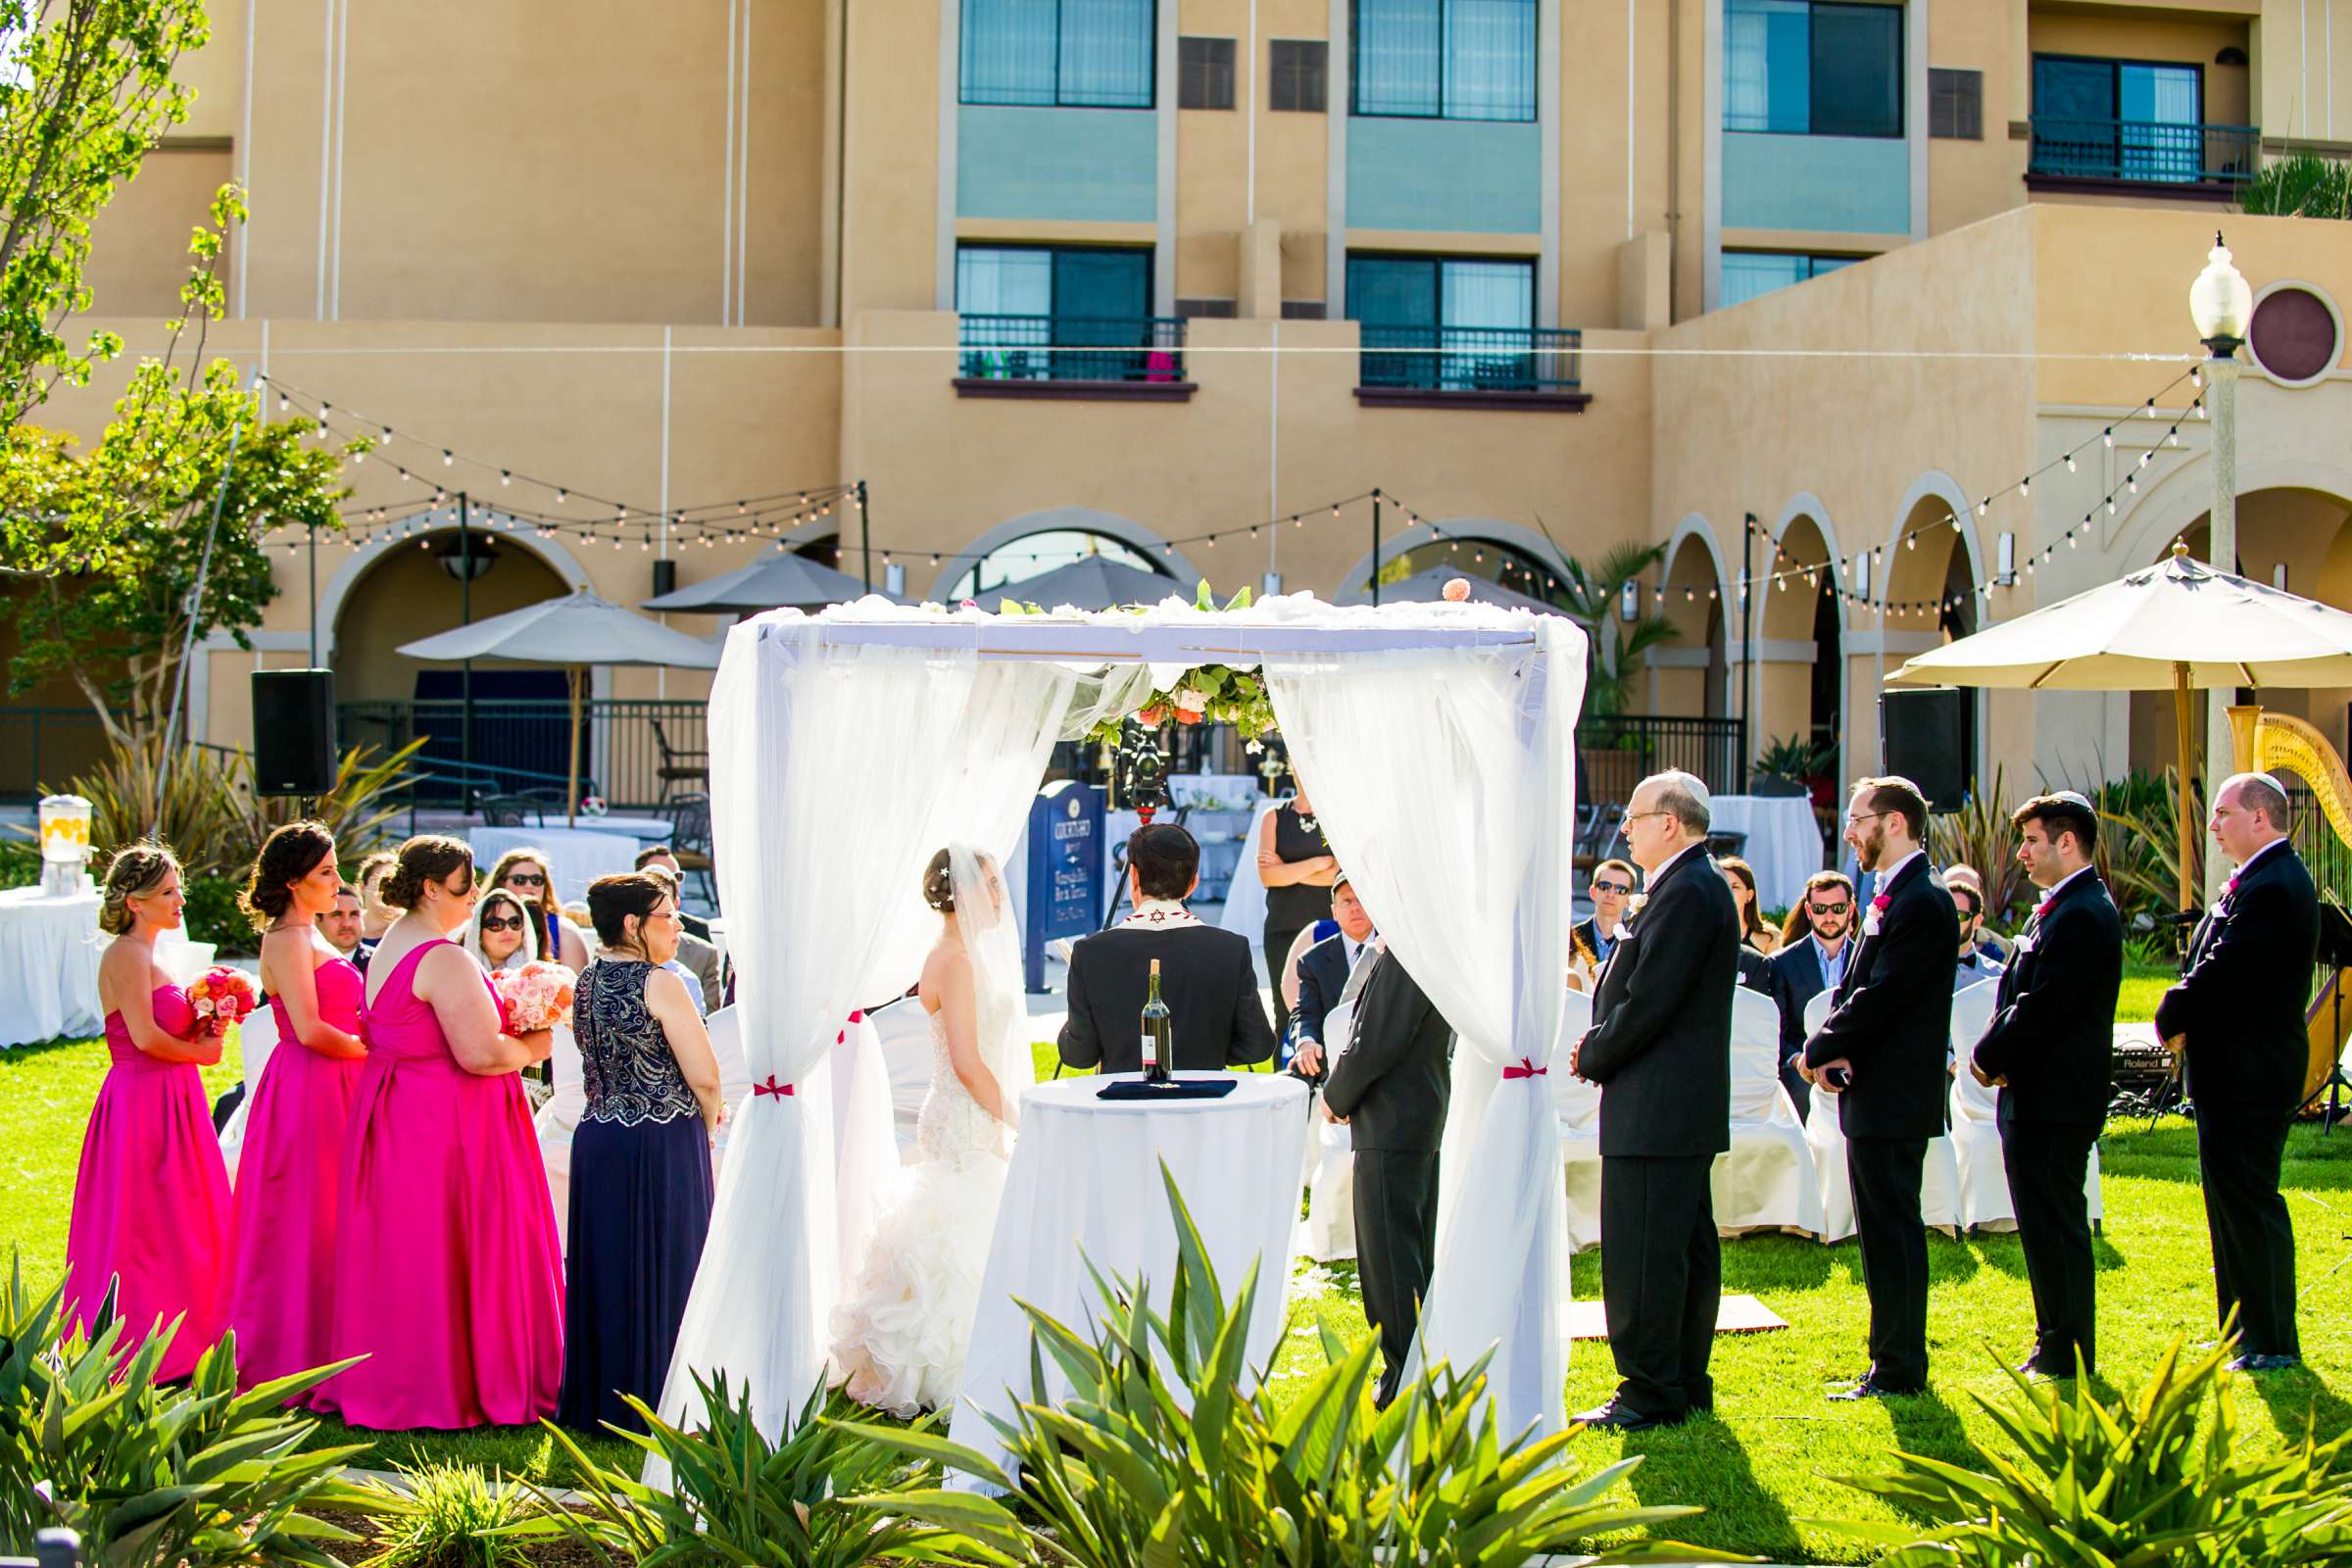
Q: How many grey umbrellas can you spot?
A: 4